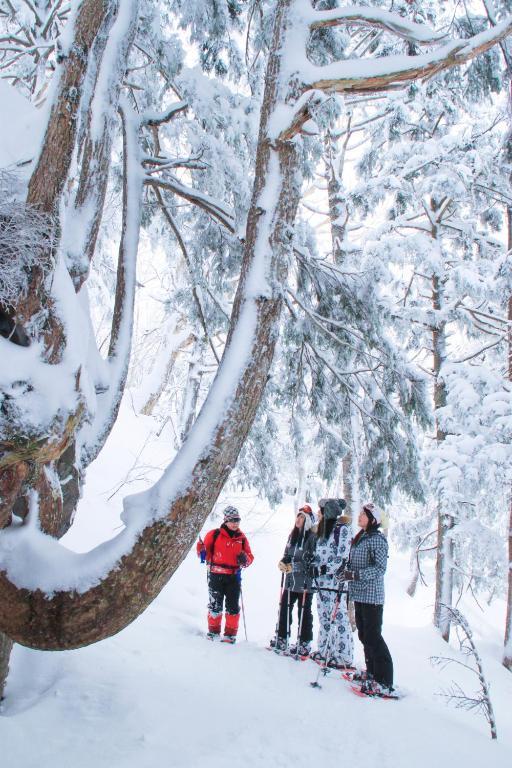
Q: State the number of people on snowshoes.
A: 4